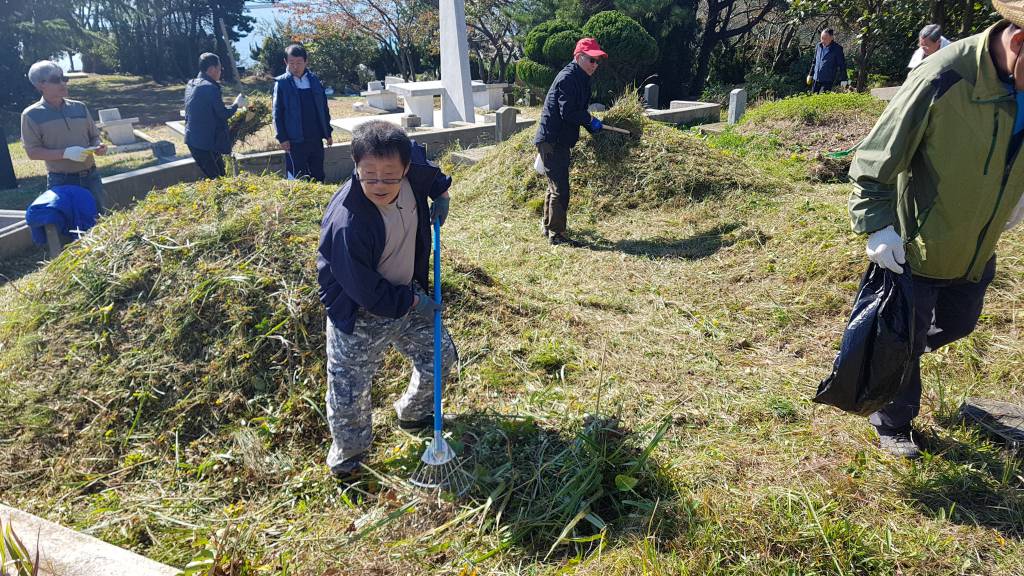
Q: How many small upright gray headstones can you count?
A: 3